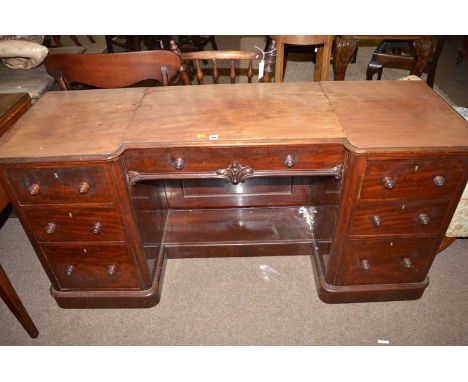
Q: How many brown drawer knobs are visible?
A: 14